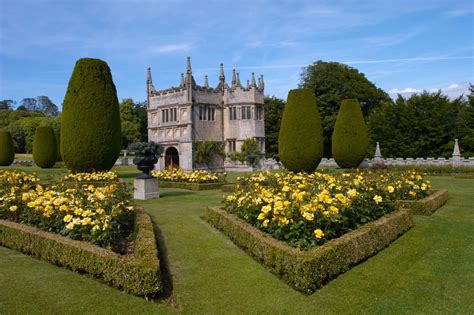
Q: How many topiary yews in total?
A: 5